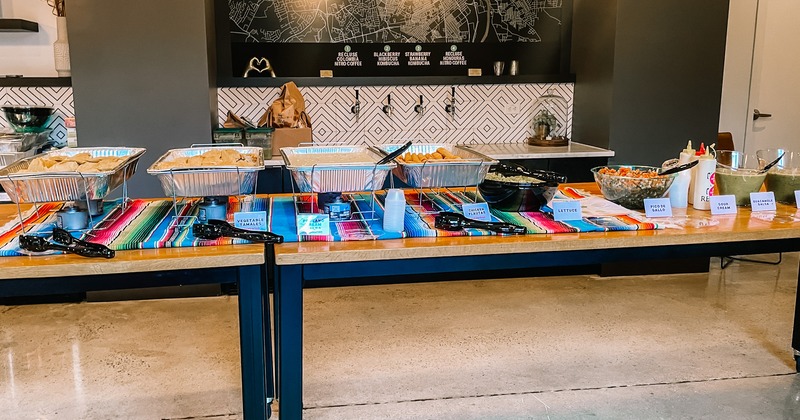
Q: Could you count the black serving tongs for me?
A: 4